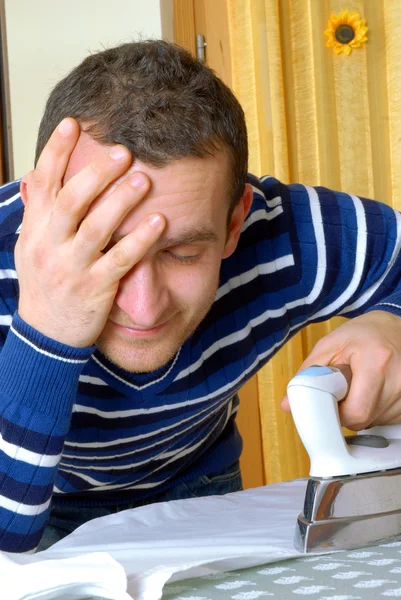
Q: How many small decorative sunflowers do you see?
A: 1